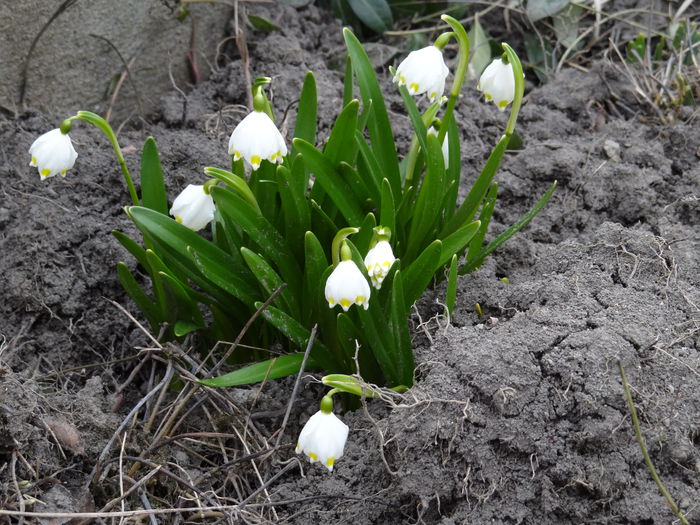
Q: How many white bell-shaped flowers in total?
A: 9